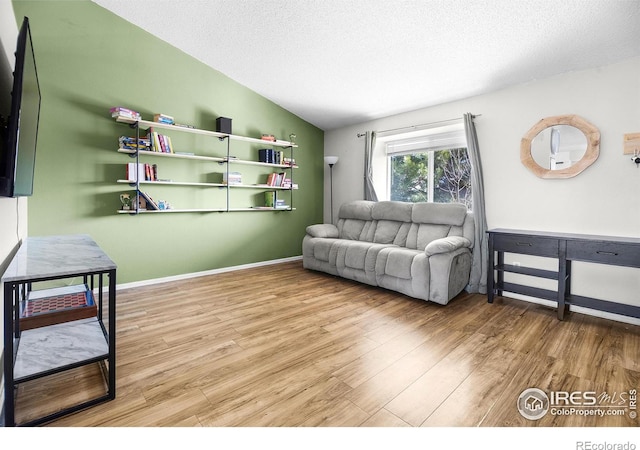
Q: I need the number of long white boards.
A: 4